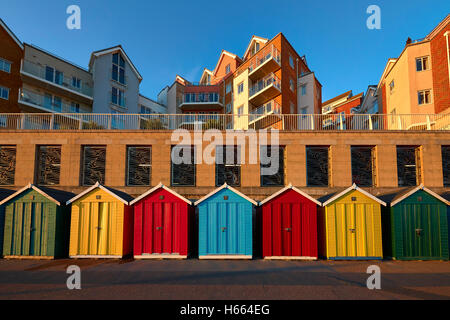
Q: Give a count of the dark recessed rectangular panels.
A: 11